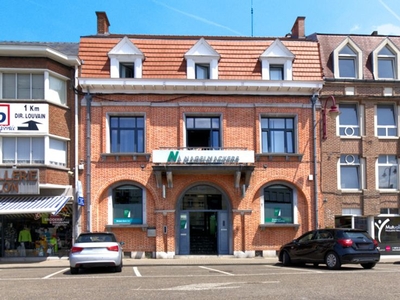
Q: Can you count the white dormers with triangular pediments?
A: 3